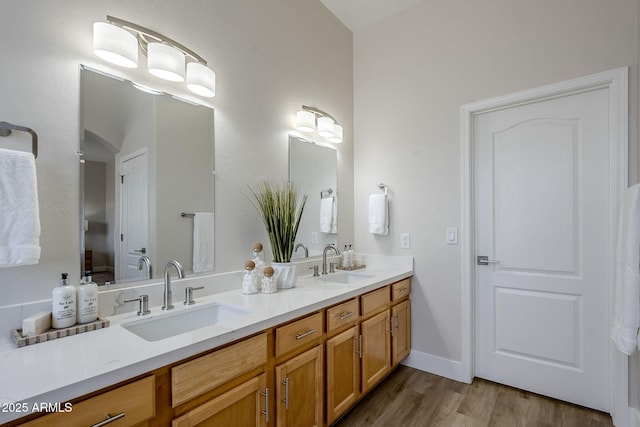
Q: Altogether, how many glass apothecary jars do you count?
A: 3